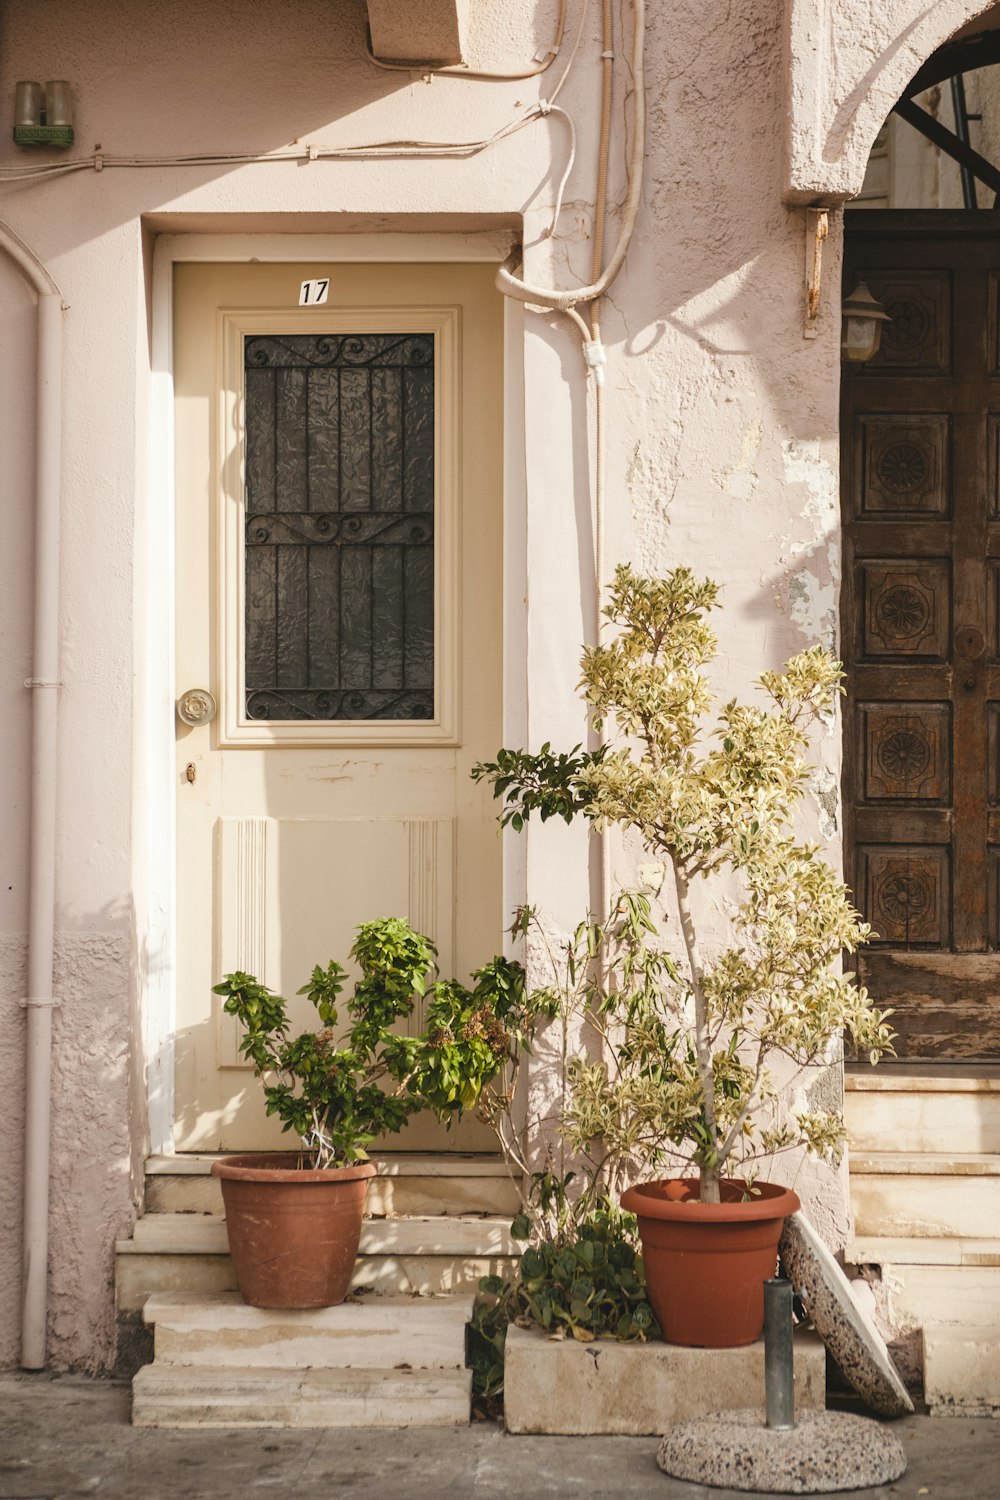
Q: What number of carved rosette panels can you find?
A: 5